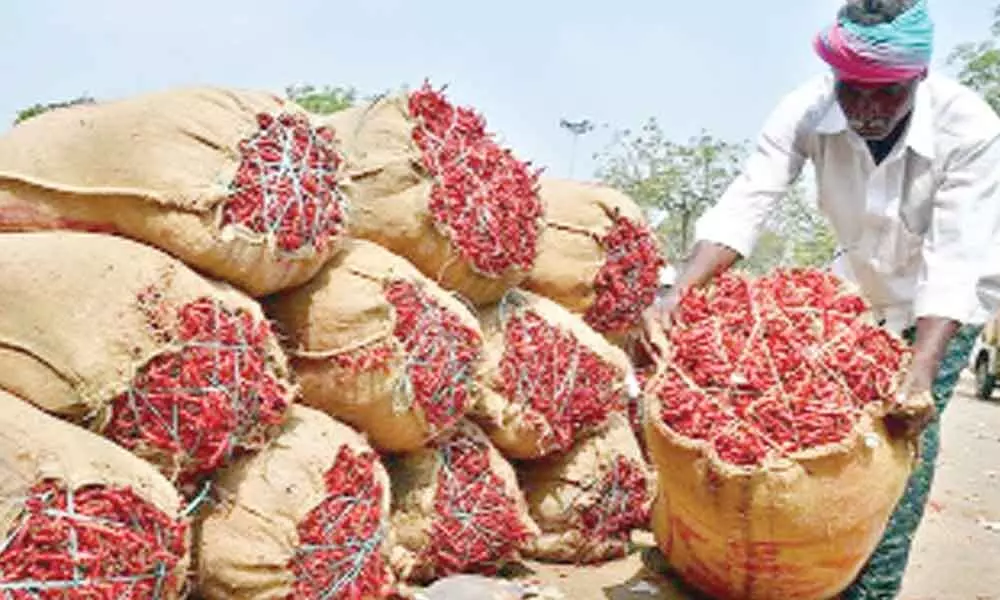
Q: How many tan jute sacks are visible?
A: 11